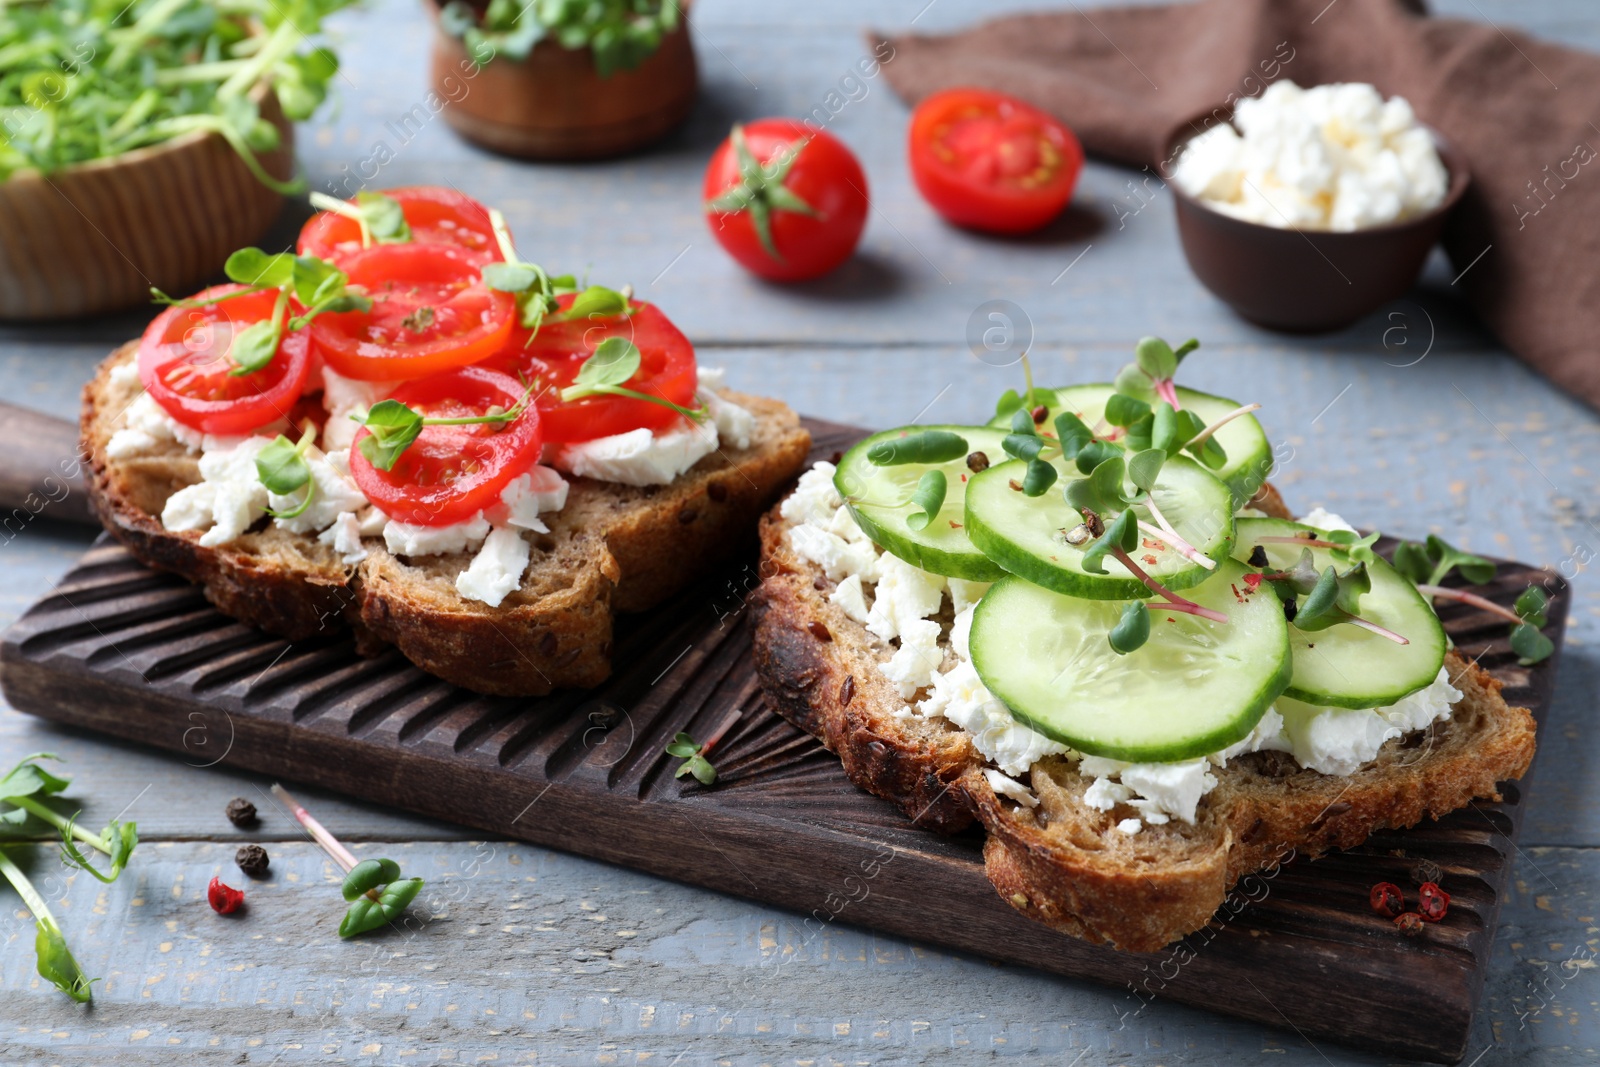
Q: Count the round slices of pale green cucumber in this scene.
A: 5